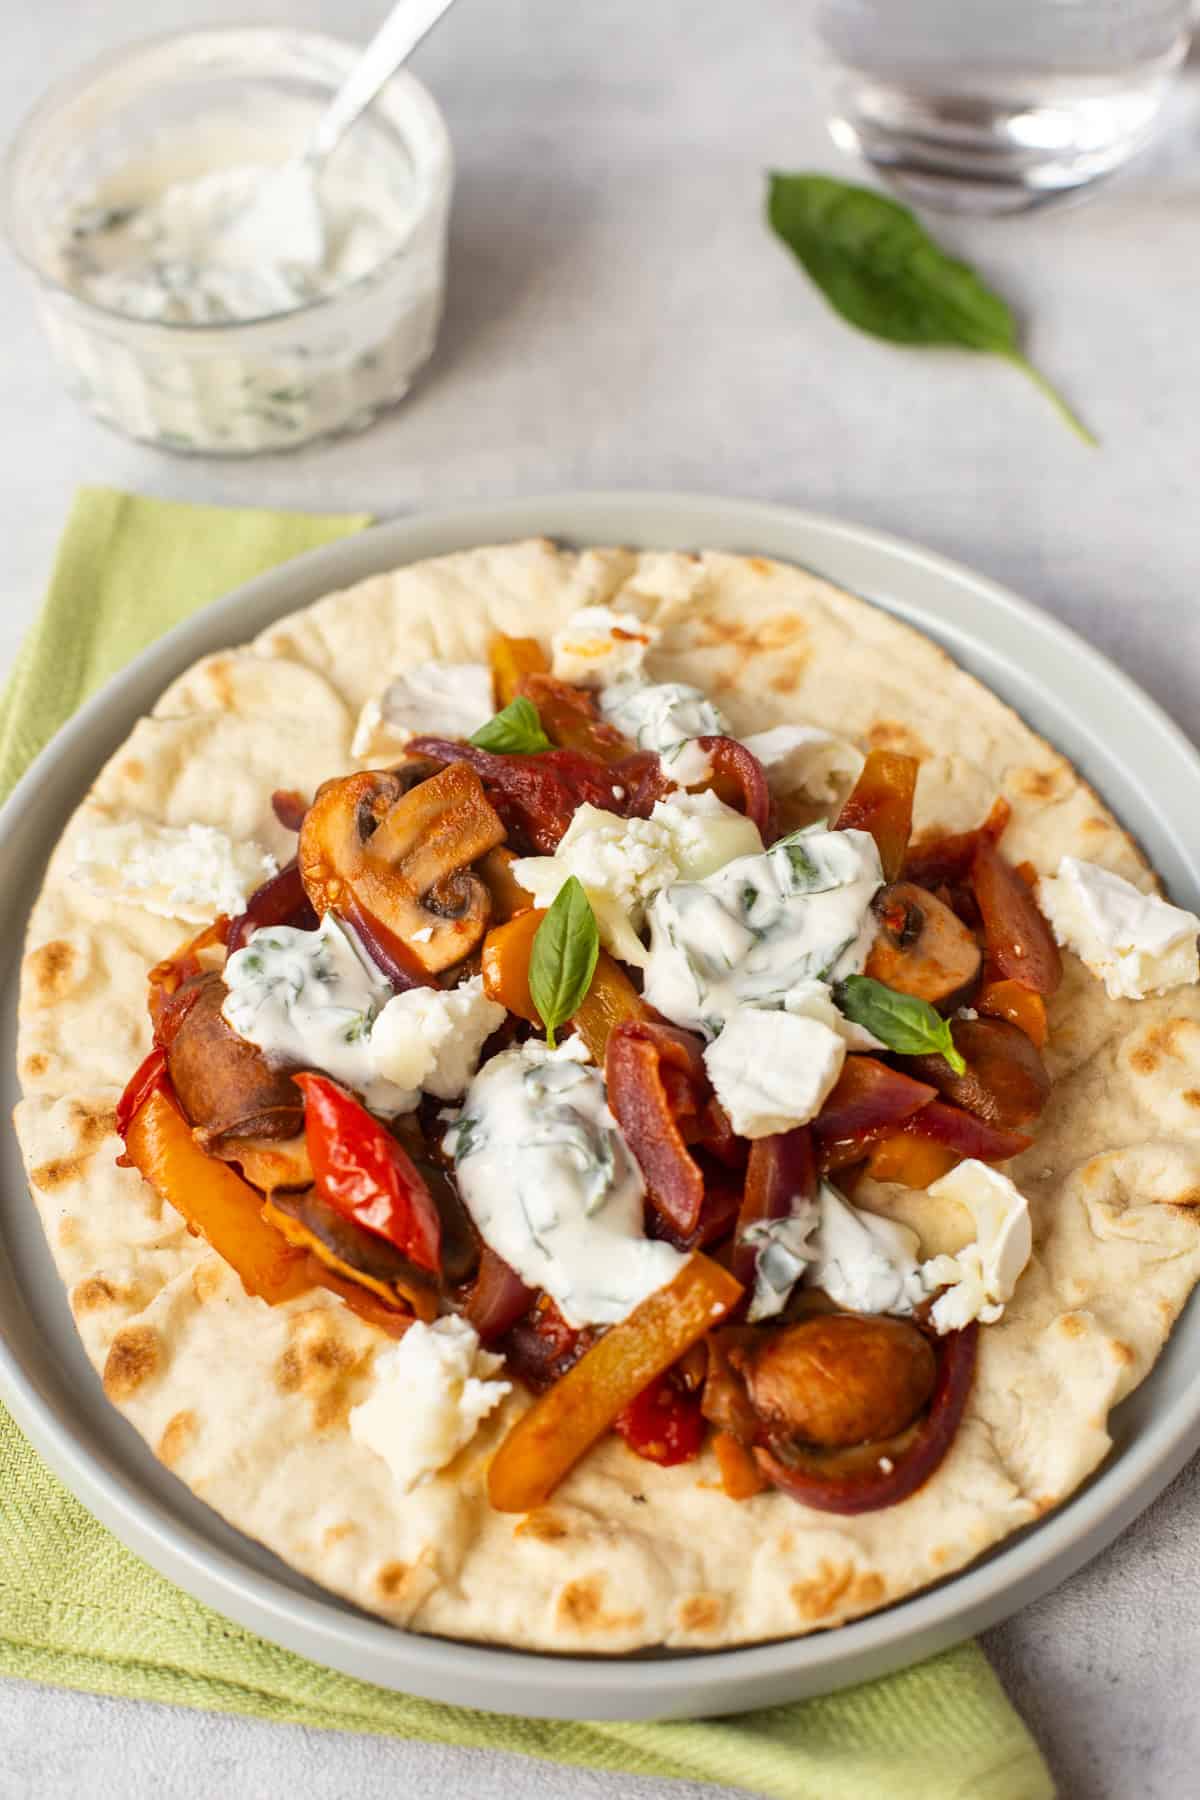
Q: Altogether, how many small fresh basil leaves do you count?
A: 3